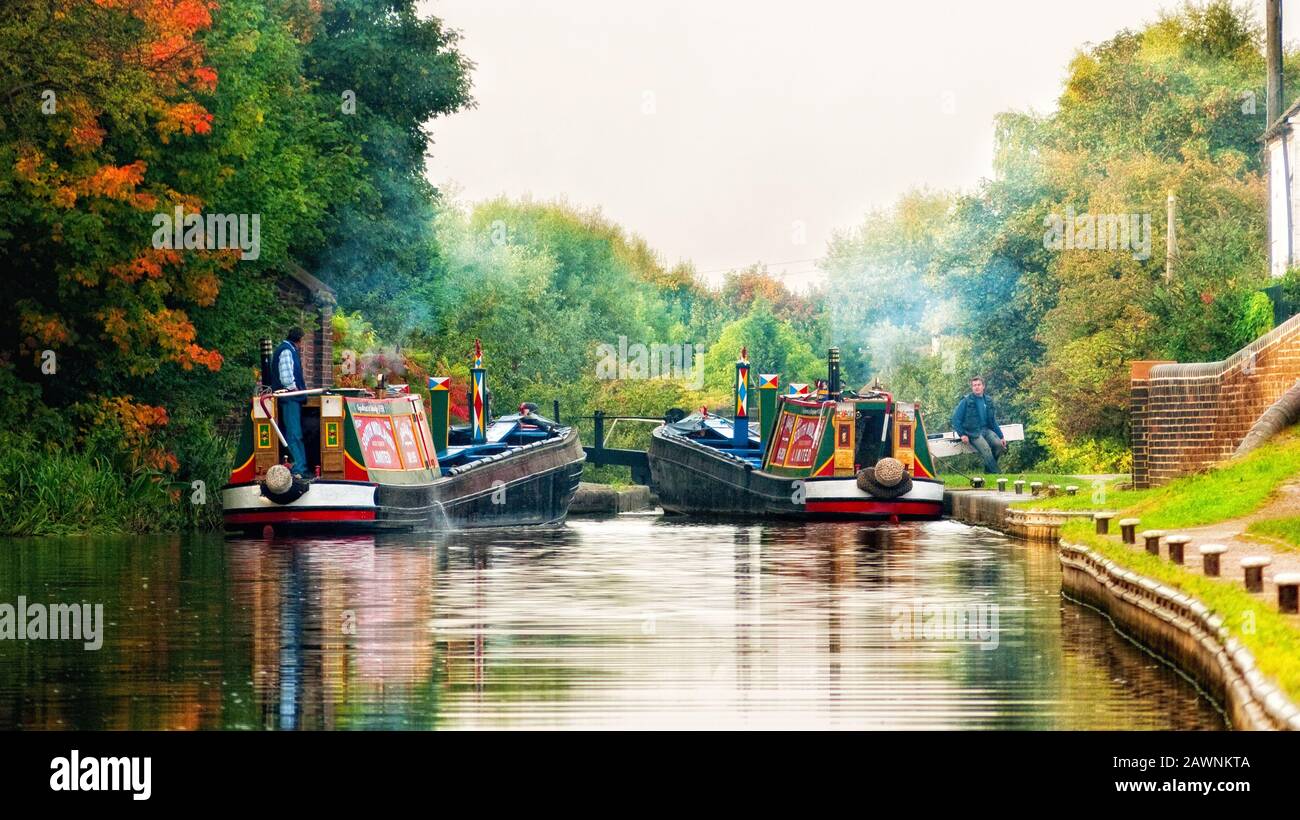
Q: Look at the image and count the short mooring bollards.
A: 13